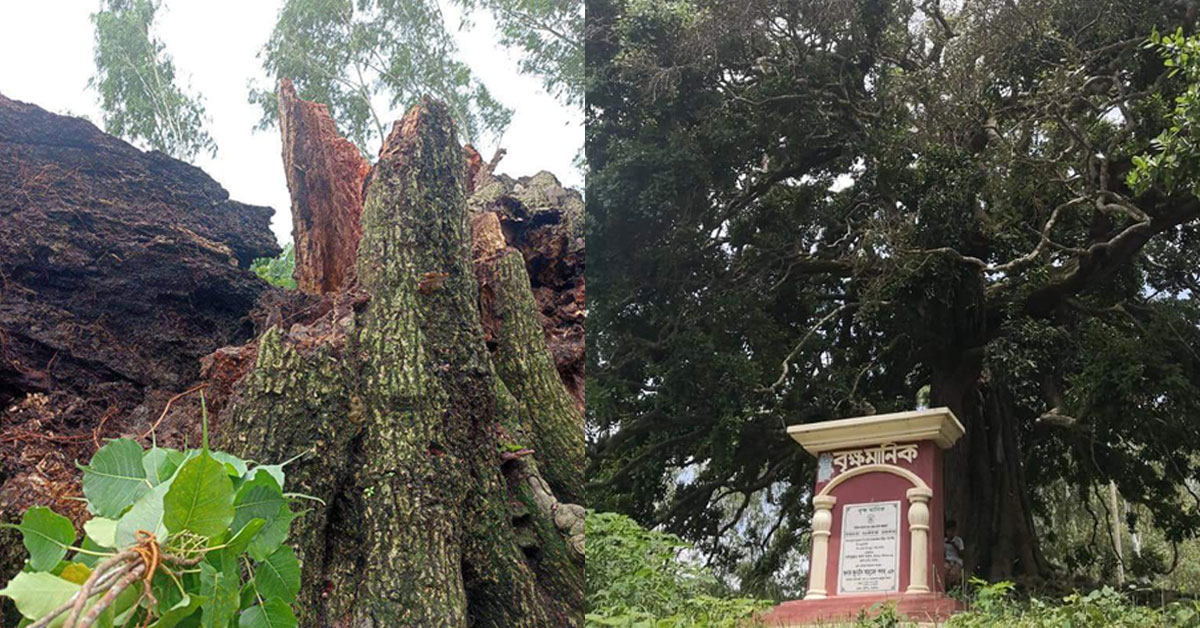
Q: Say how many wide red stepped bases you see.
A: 1